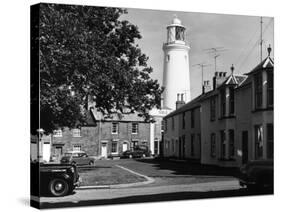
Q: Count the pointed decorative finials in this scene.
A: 2